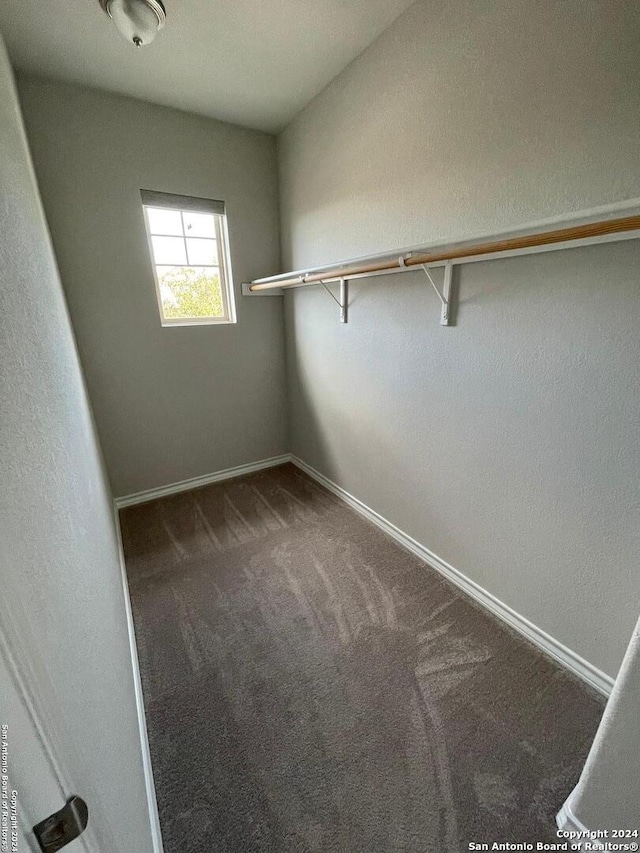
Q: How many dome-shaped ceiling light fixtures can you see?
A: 1